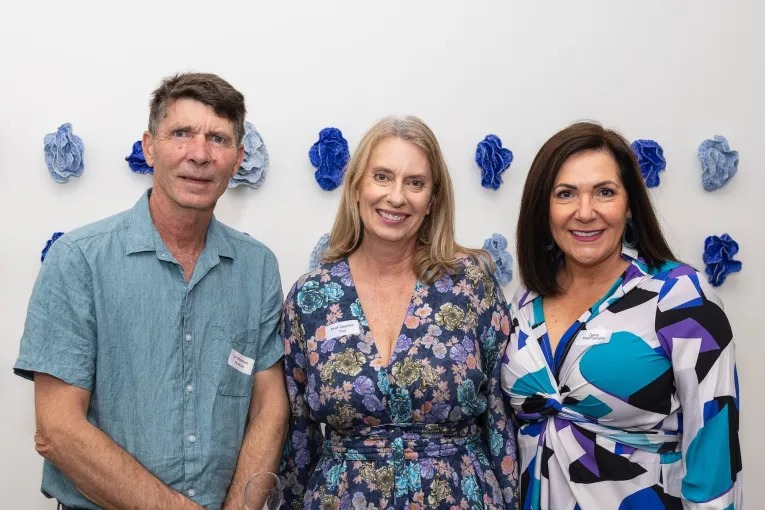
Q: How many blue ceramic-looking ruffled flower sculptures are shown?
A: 11